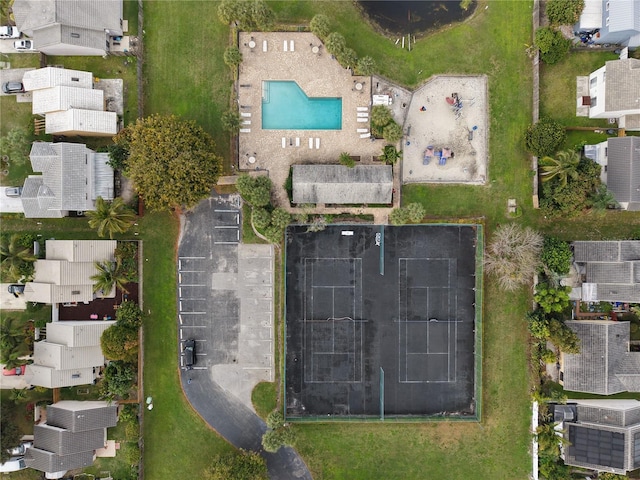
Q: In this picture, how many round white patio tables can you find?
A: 4